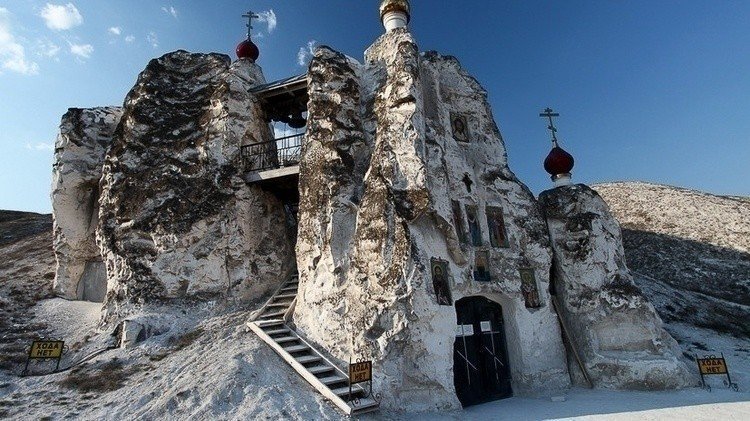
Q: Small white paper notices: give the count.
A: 2